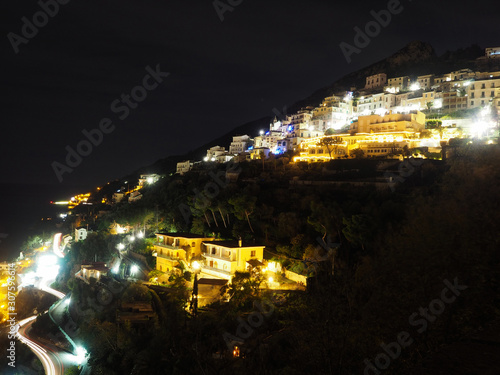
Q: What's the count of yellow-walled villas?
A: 2